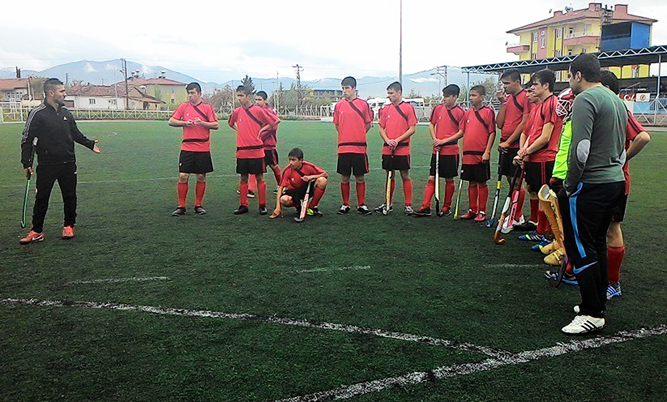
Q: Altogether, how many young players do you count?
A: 13